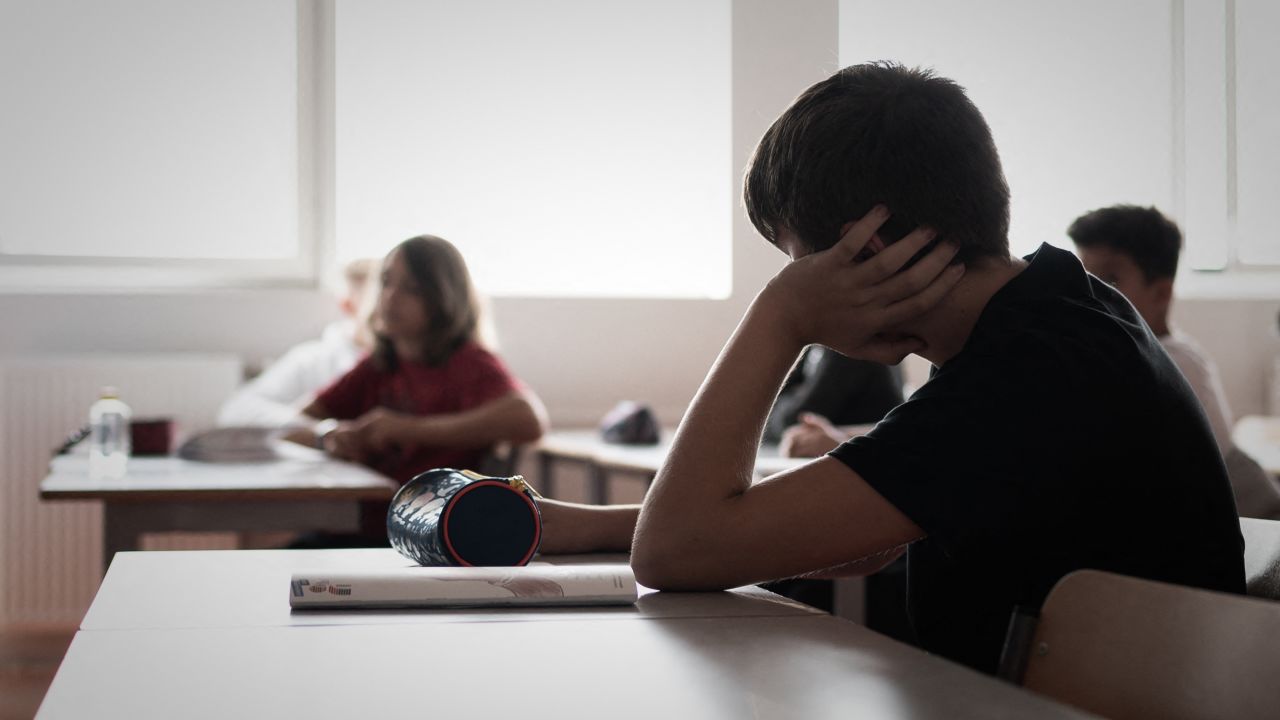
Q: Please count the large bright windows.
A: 3